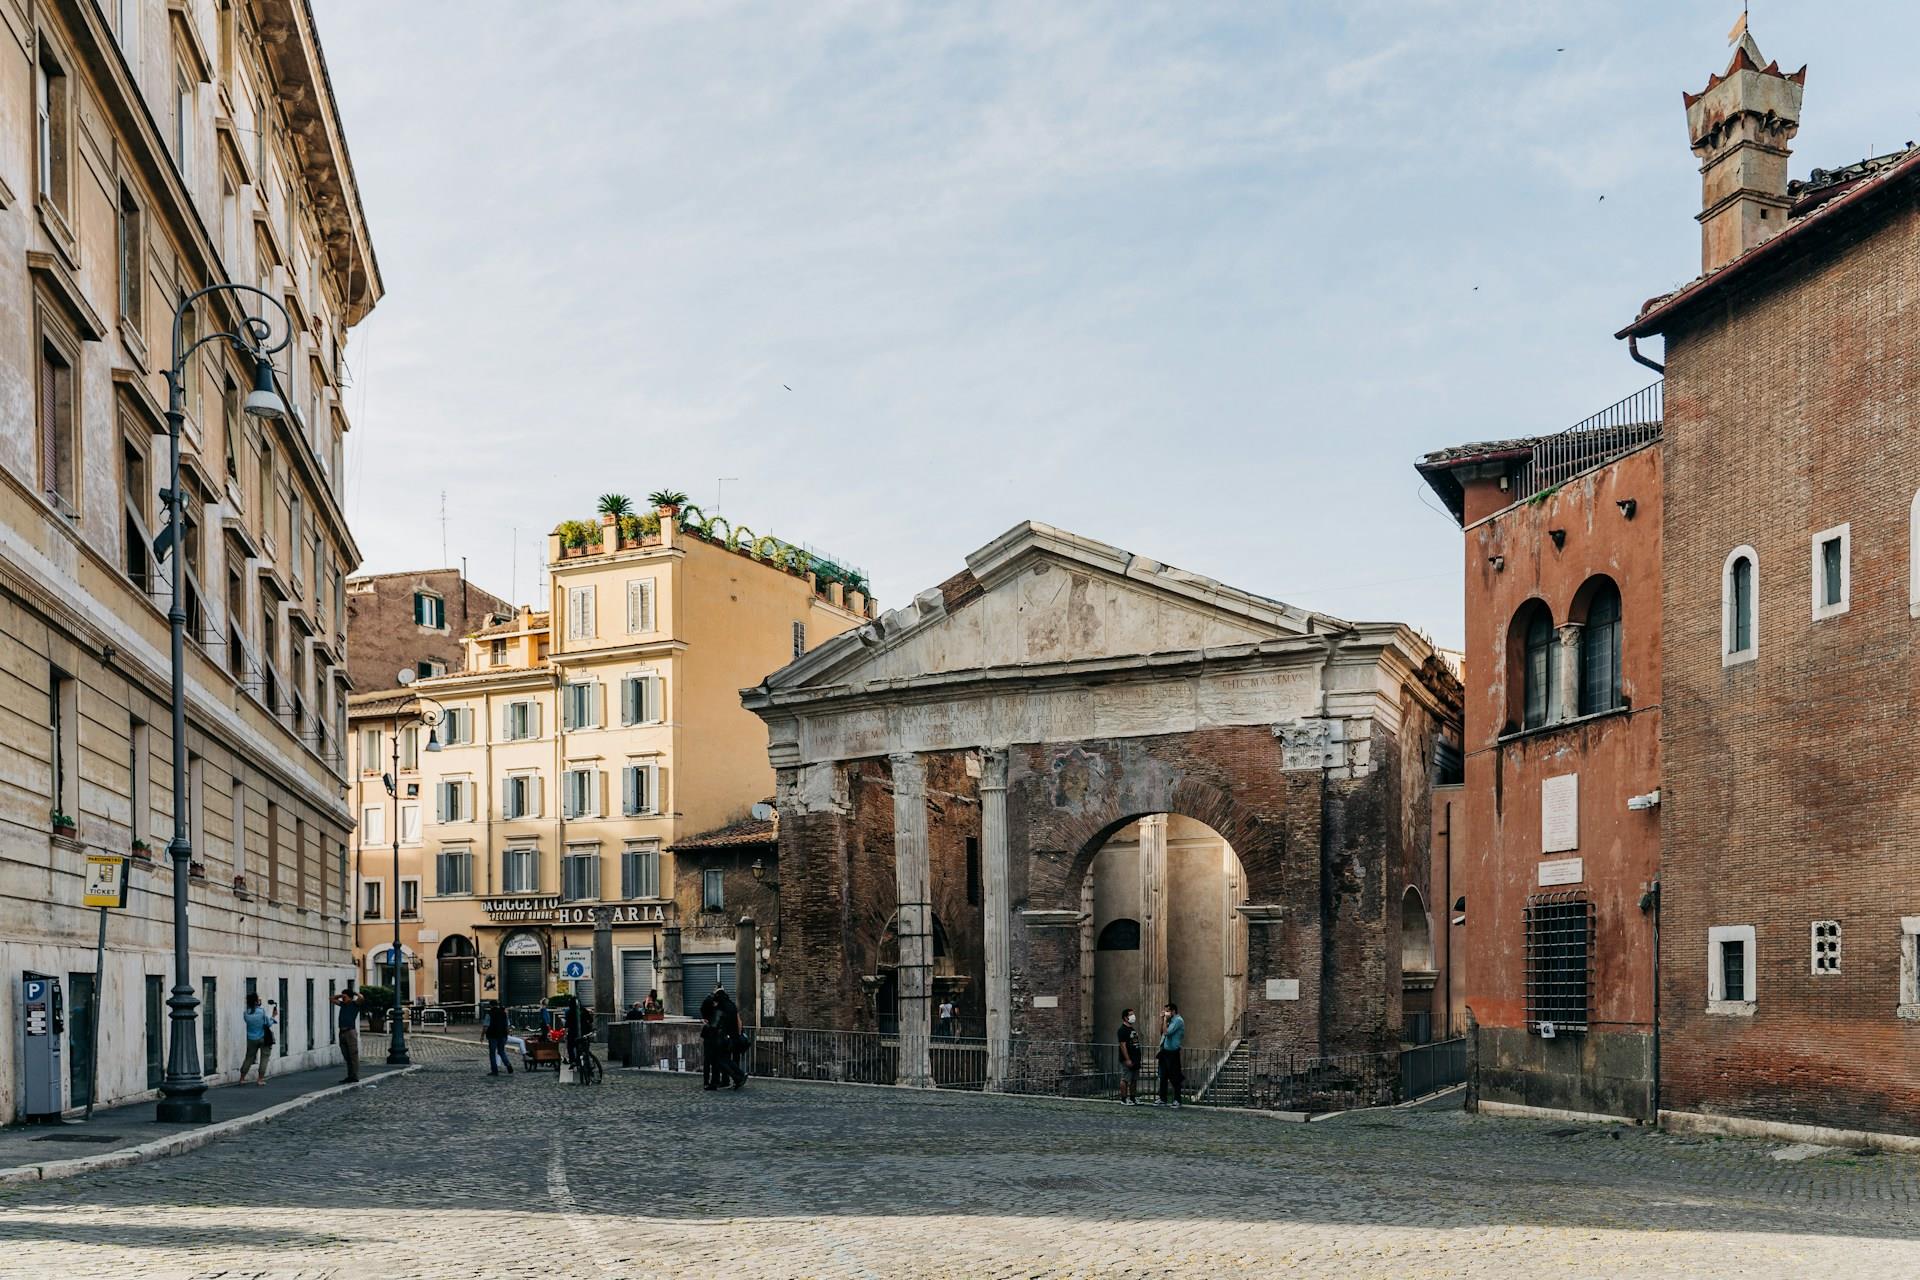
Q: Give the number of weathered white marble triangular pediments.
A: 1